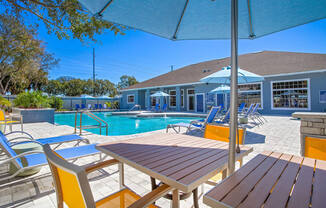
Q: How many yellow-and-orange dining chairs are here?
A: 4